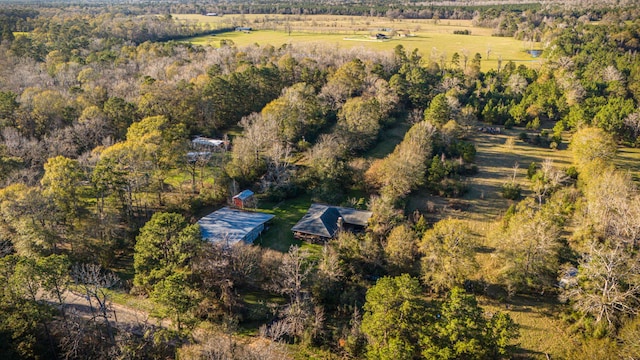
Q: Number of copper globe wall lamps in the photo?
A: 0